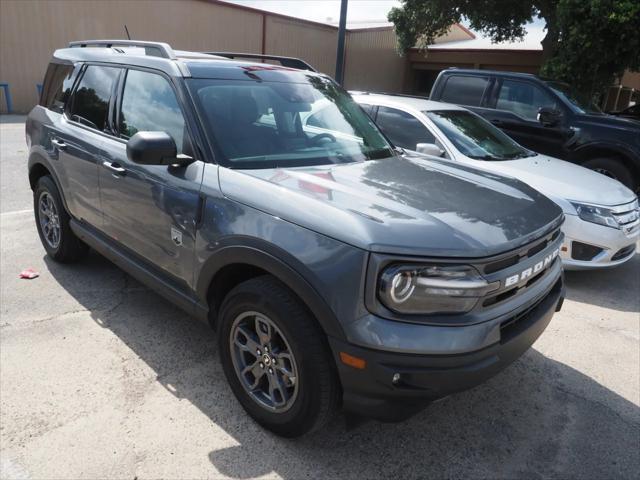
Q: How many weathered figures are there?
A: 0